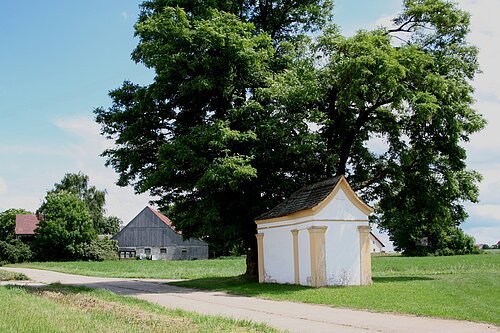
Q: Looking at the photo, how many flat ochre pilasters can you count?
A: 4